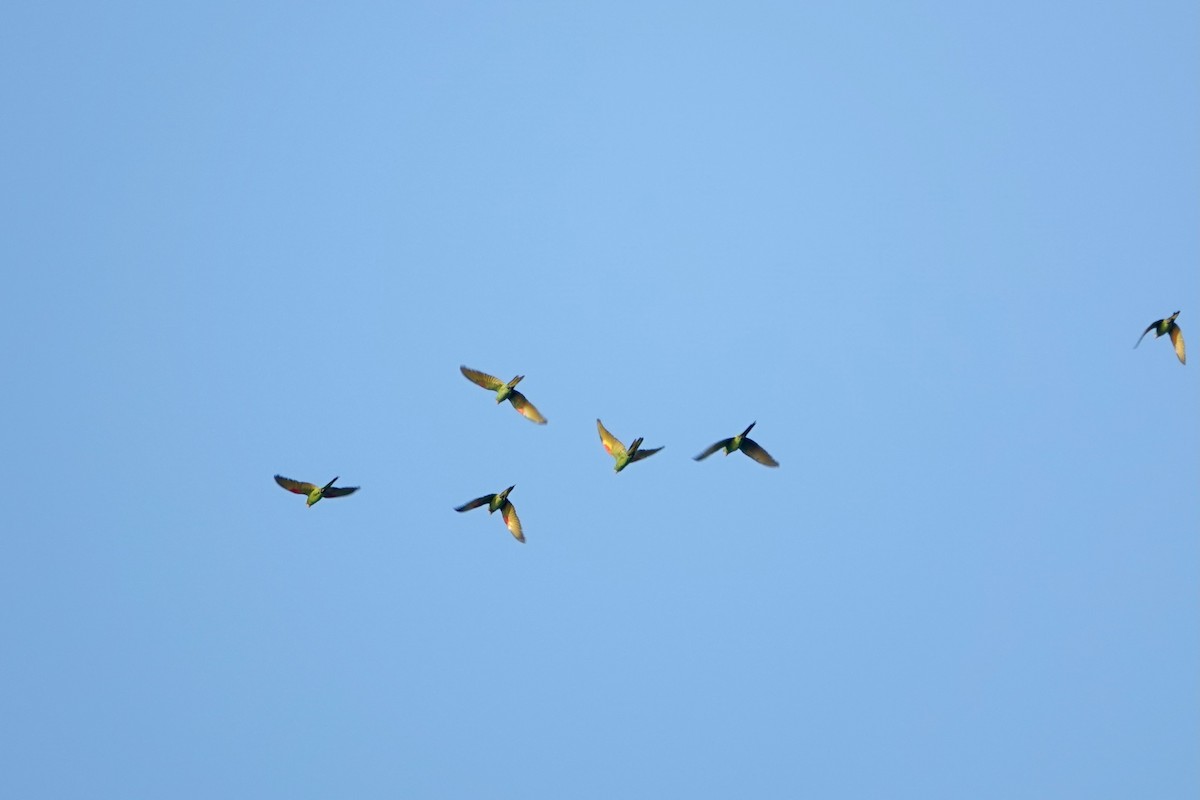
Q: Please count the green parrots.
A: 6